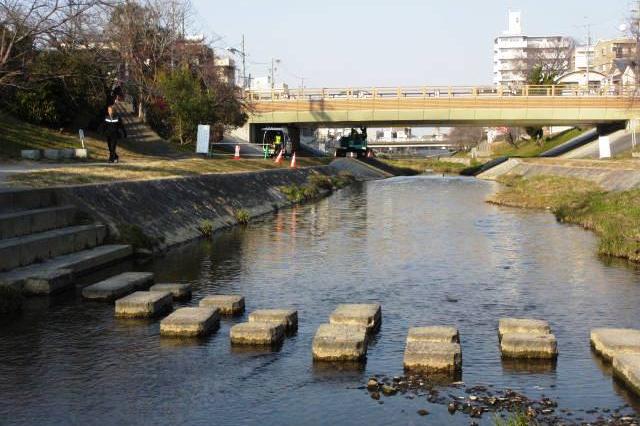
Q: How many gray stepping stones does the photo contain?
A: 15